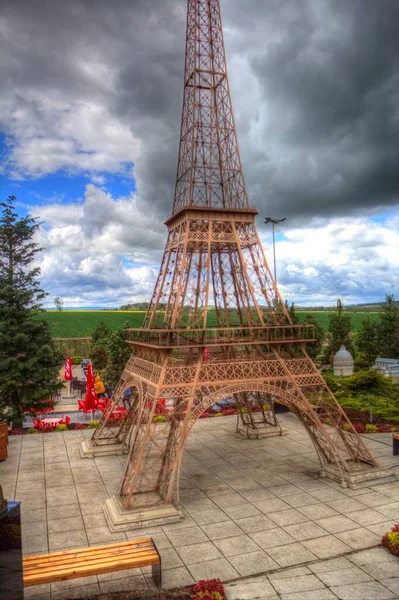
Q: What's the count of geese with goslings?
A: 0